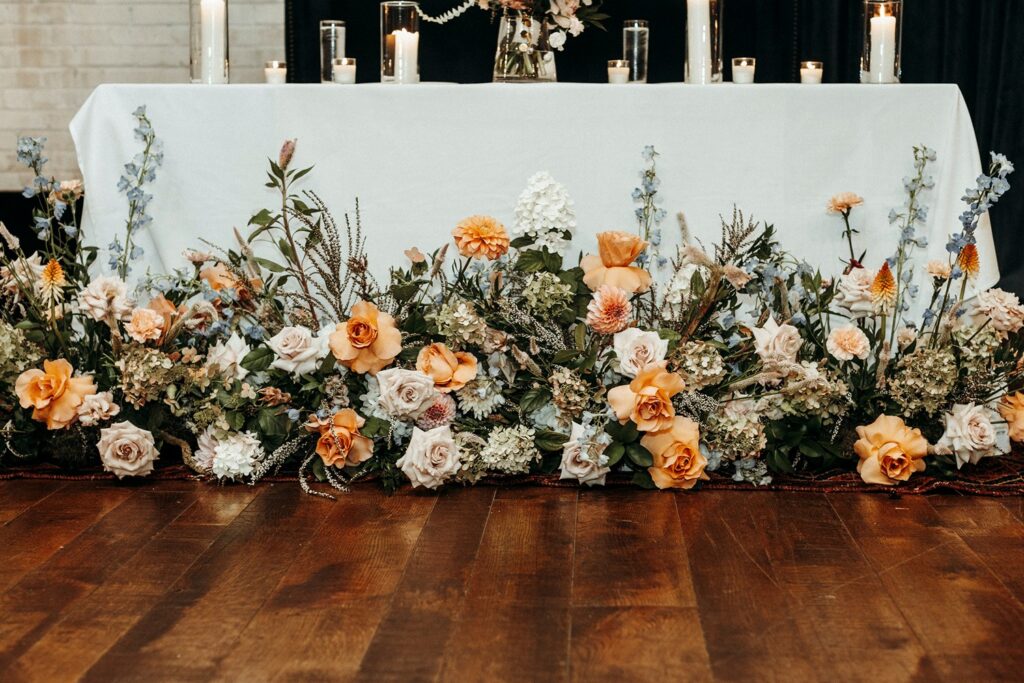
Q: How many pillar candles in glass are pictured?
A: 4